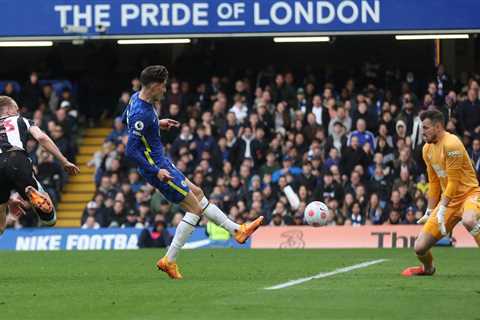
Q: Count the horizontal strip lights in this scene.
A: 4